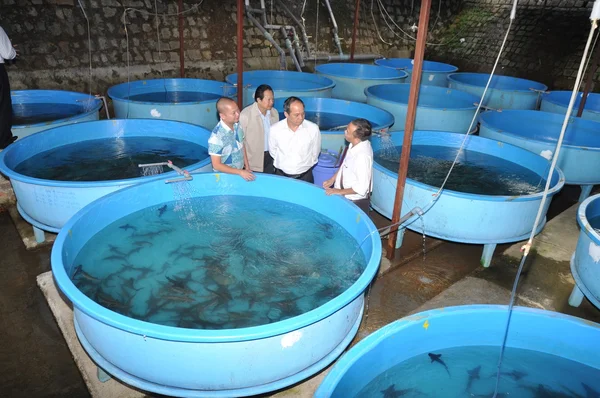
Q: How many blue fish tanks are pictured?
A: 15